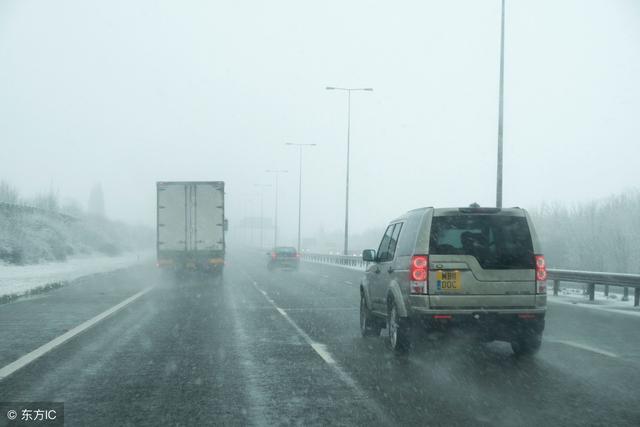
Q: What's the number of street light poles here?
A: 5